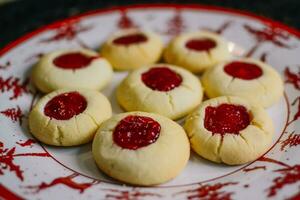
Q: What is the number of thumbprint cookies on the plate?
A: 8